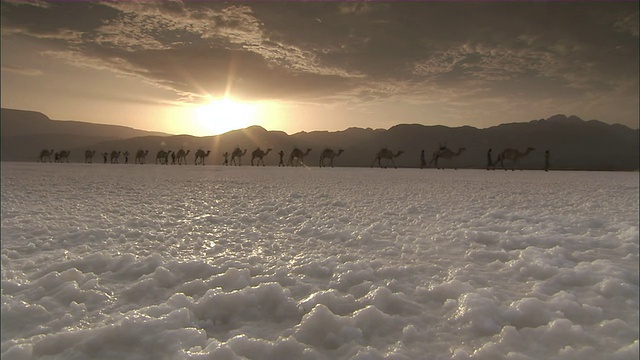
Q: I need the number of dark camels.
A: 15